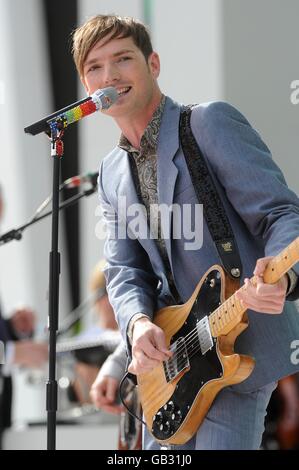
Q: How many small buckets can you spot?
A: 0